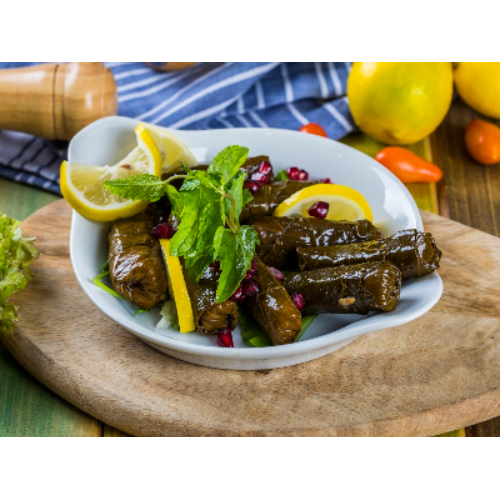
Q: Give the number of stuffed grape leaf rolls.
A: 8